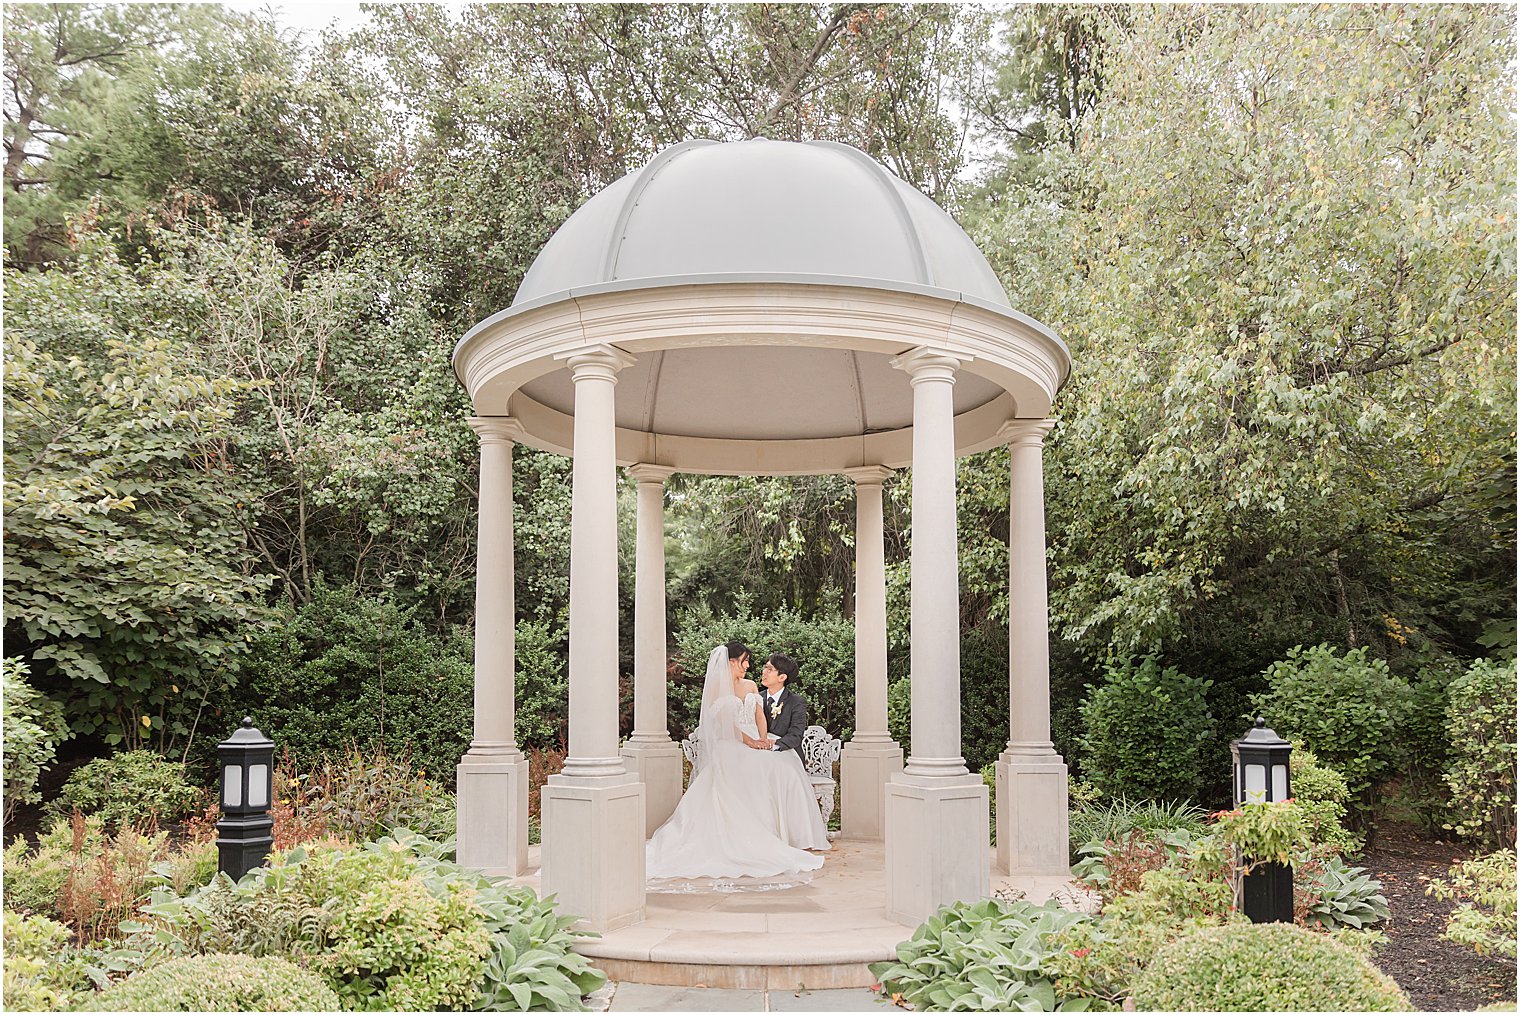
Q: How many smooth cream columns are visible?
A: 6